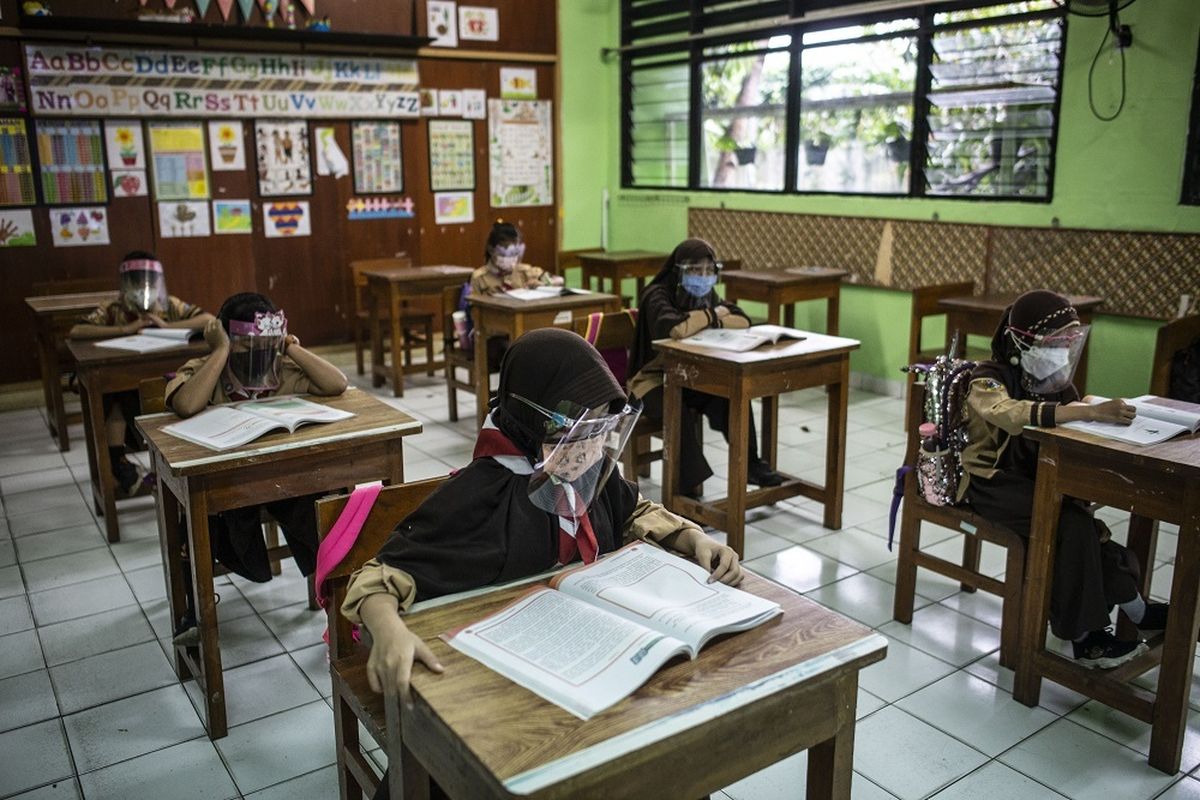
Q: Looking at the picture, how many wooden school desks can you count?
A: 11